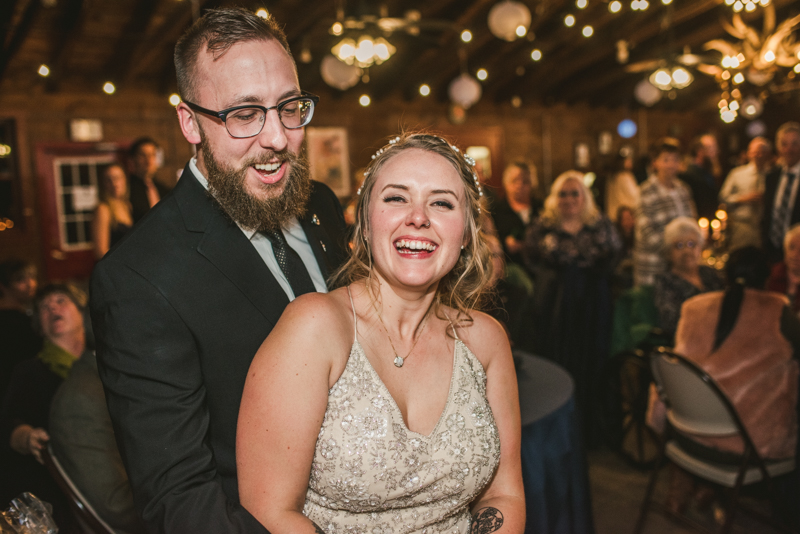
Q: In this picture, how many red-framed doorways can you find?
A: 1